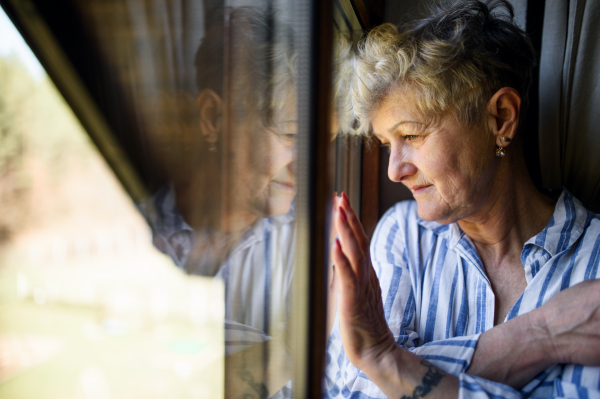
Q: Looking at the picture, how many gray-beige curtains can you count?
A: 1